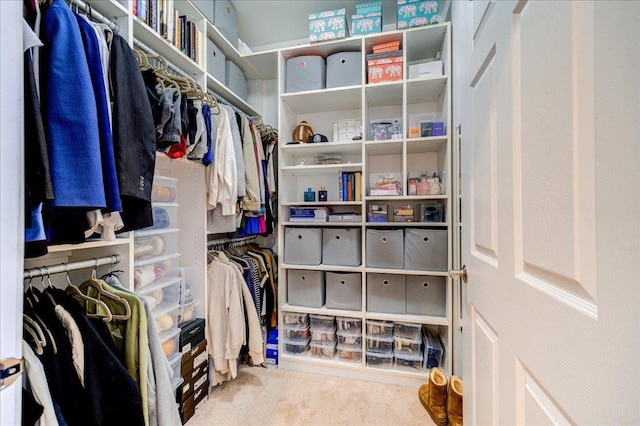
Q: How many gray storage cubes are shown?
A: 14